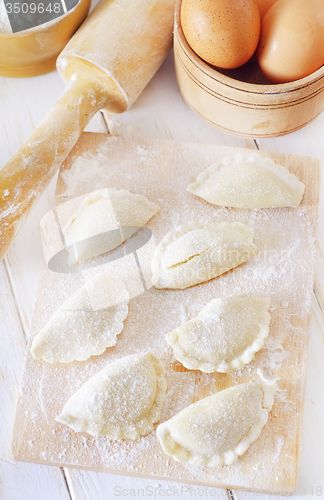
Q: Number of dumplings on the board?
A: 7